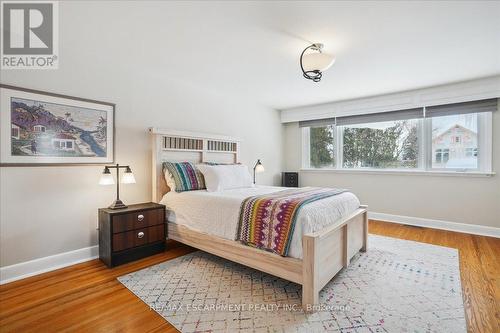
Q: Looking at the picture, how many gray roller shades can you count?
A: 3